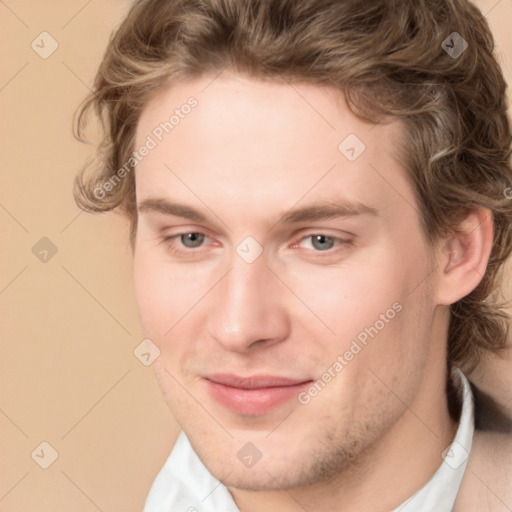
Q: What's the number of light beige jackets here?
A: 1